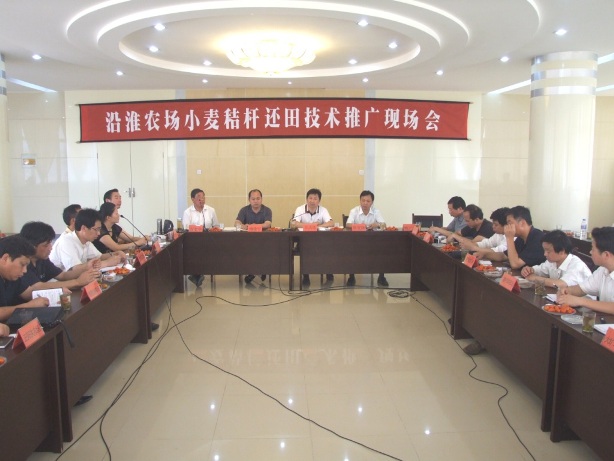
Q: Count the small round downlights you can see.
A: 14